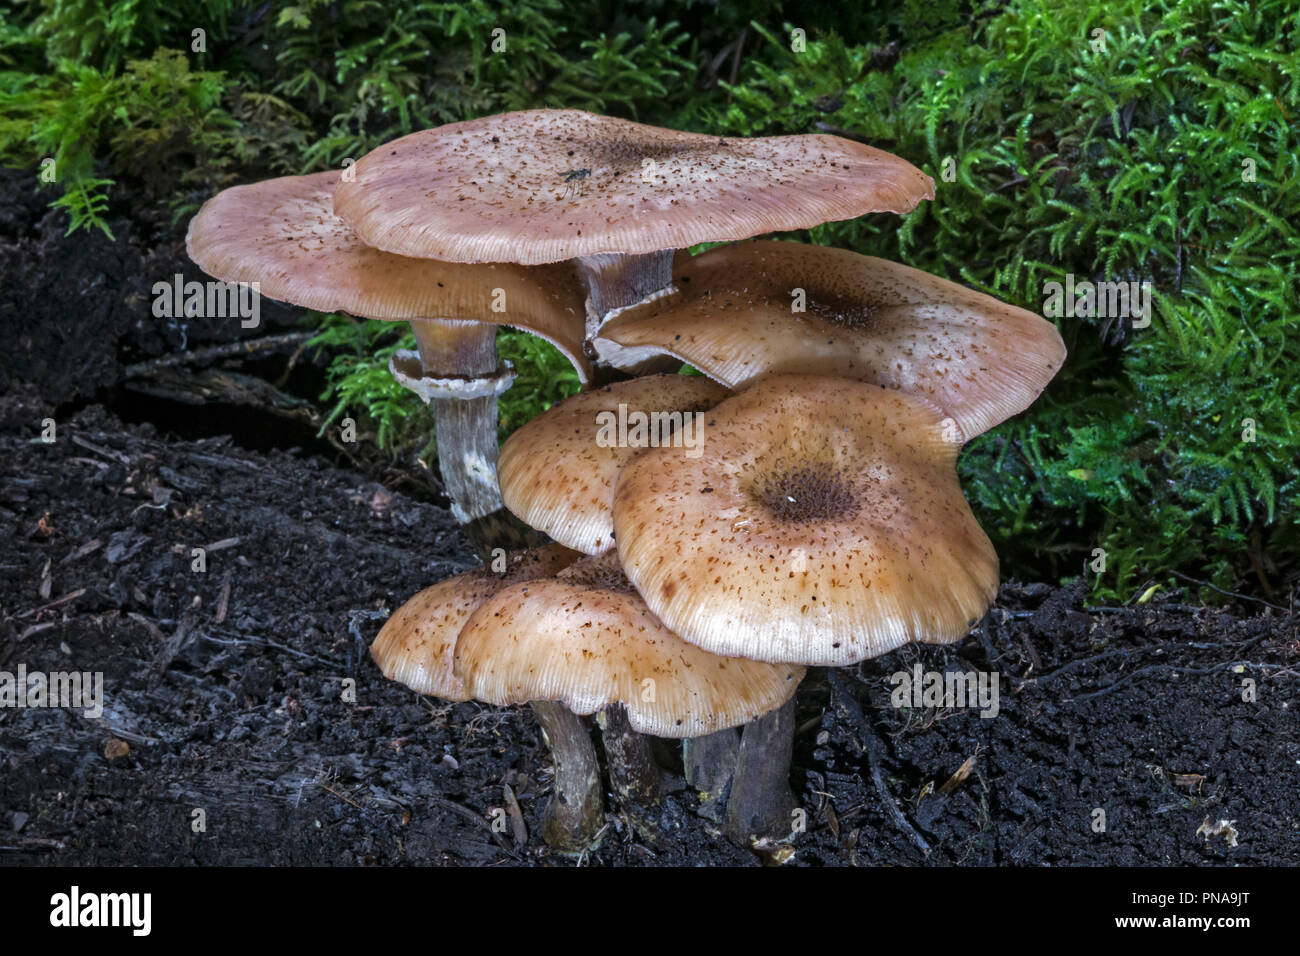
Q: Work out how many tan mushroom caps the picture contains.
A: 7